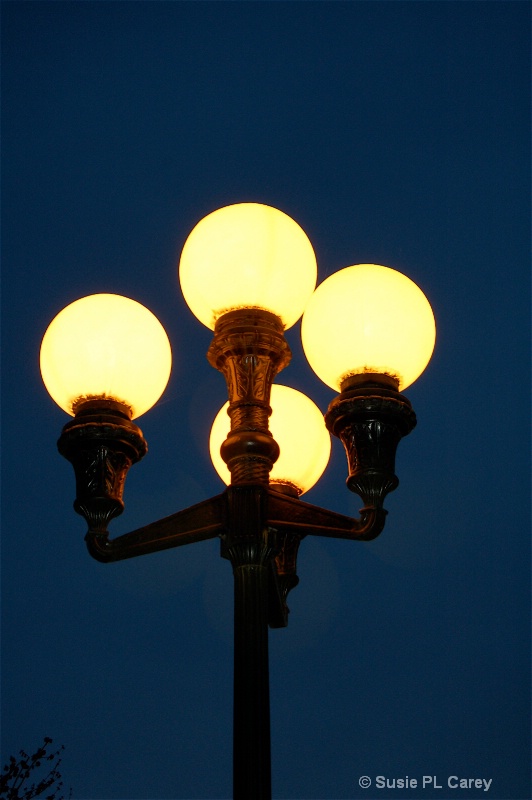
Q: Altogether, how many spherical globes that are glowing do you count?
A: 4